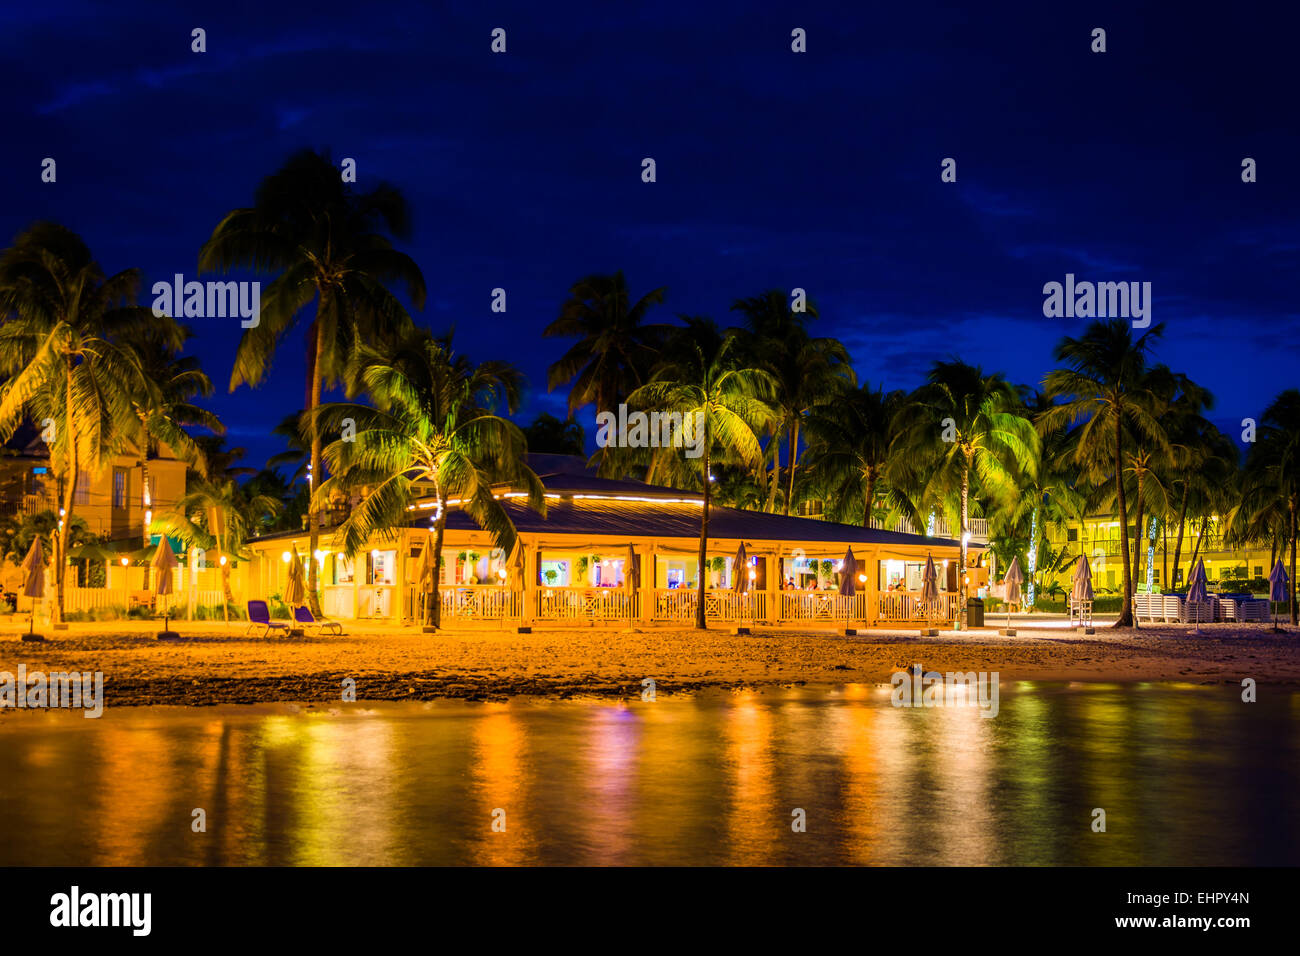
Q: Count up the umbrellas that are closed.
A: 13